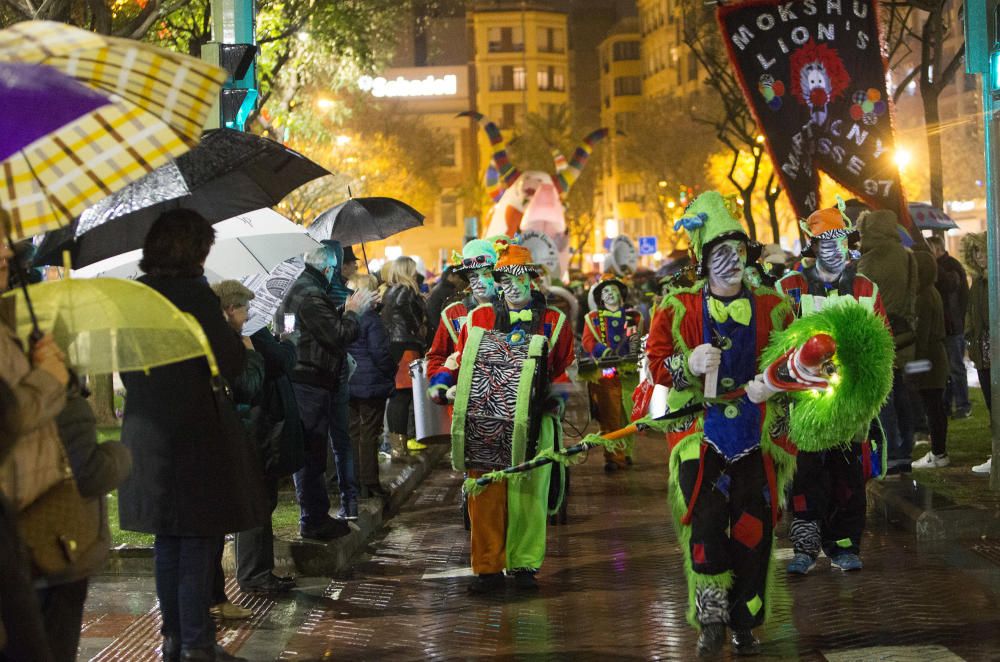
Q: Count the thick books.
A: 0